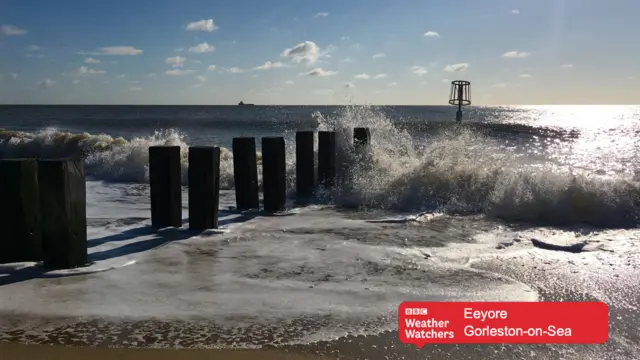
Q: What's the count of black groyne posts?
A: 9